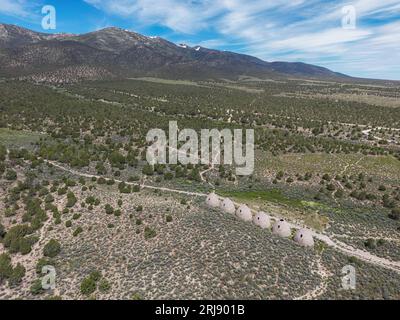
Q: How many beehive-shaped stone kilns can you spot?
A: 6